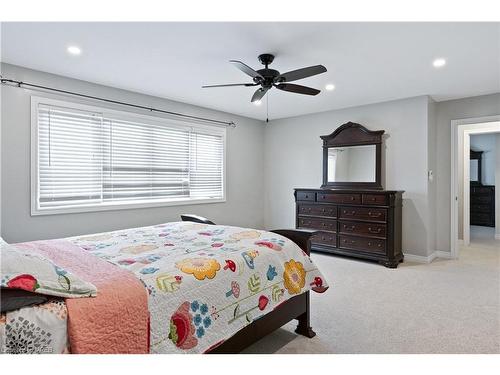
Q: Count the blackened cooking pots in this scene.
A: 0